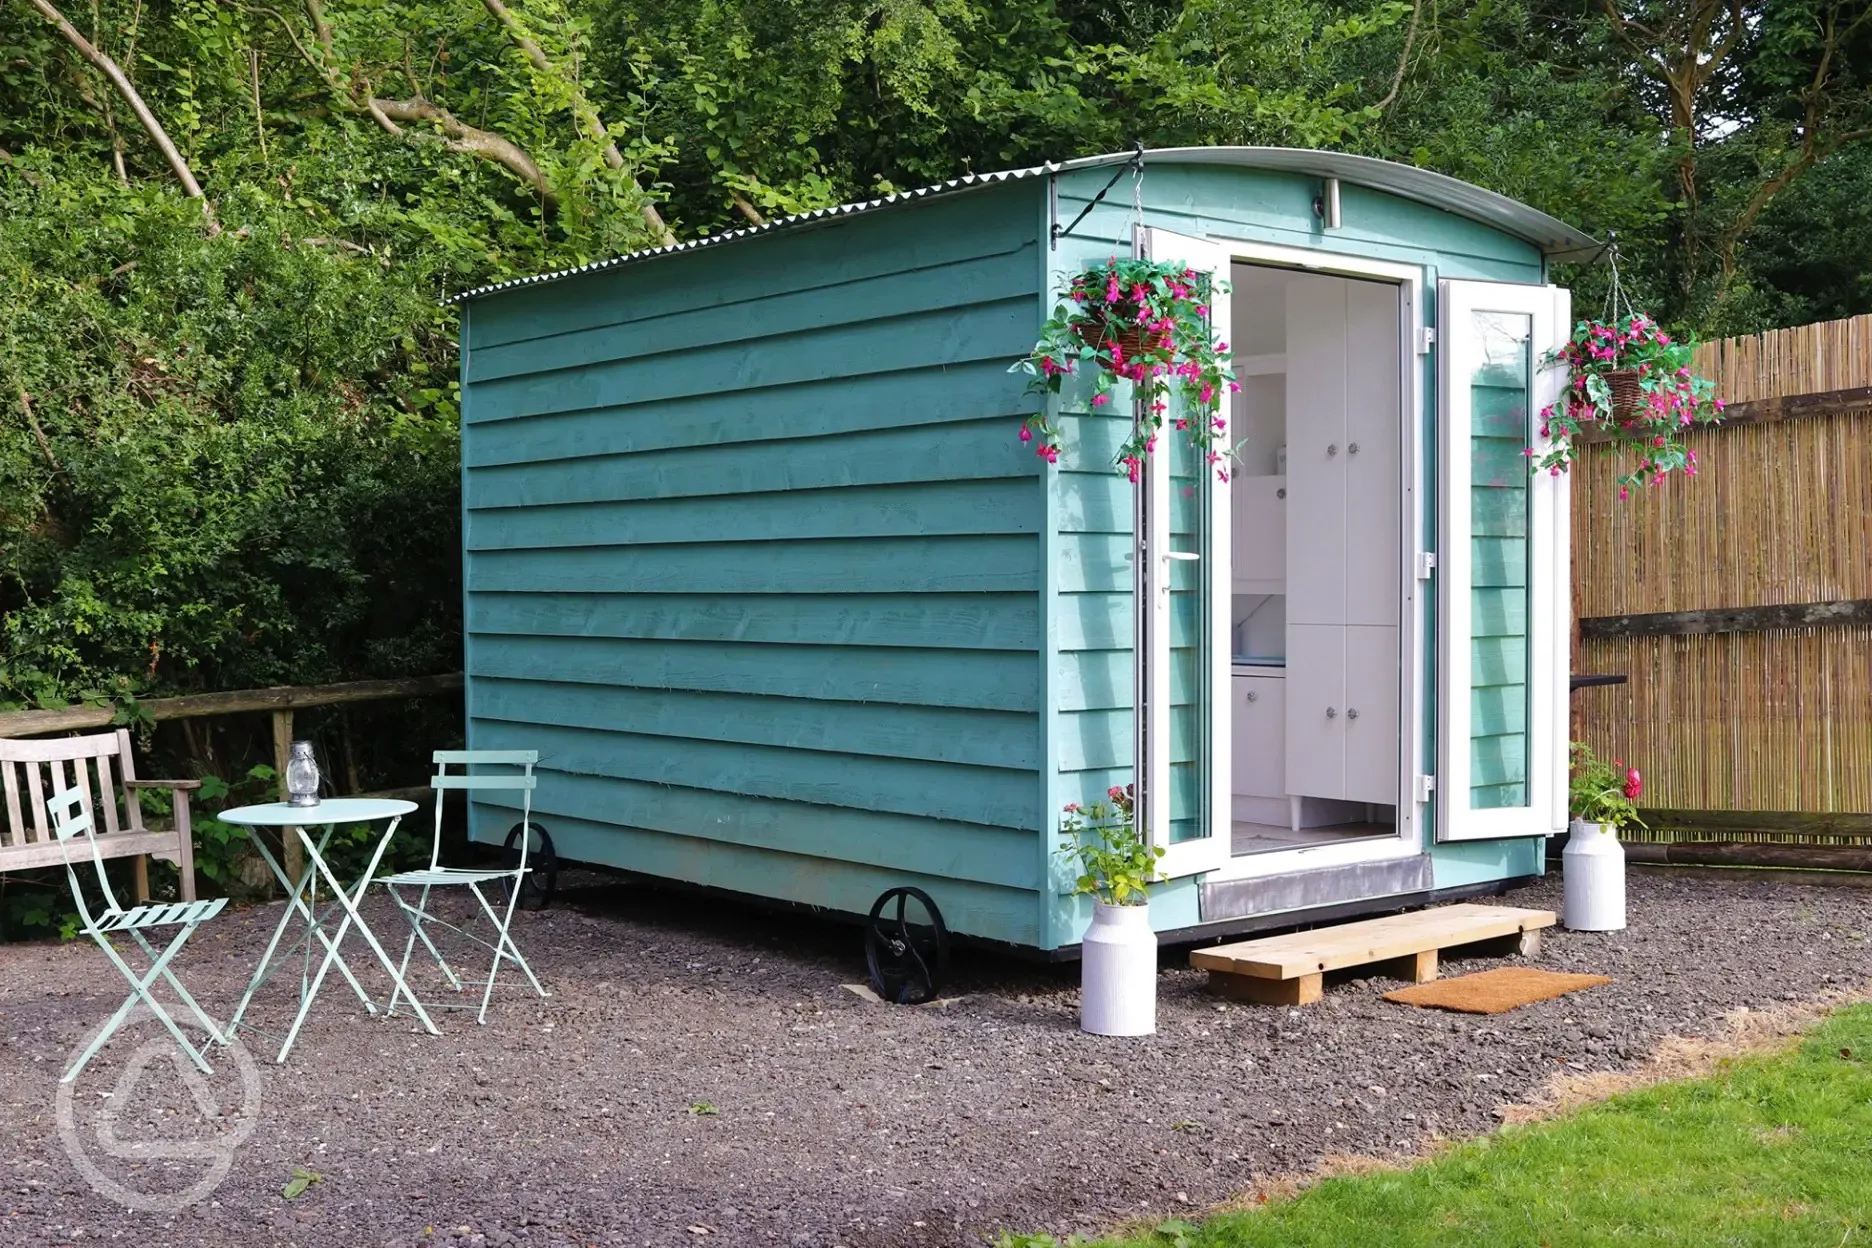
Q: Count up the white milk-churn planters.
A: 2